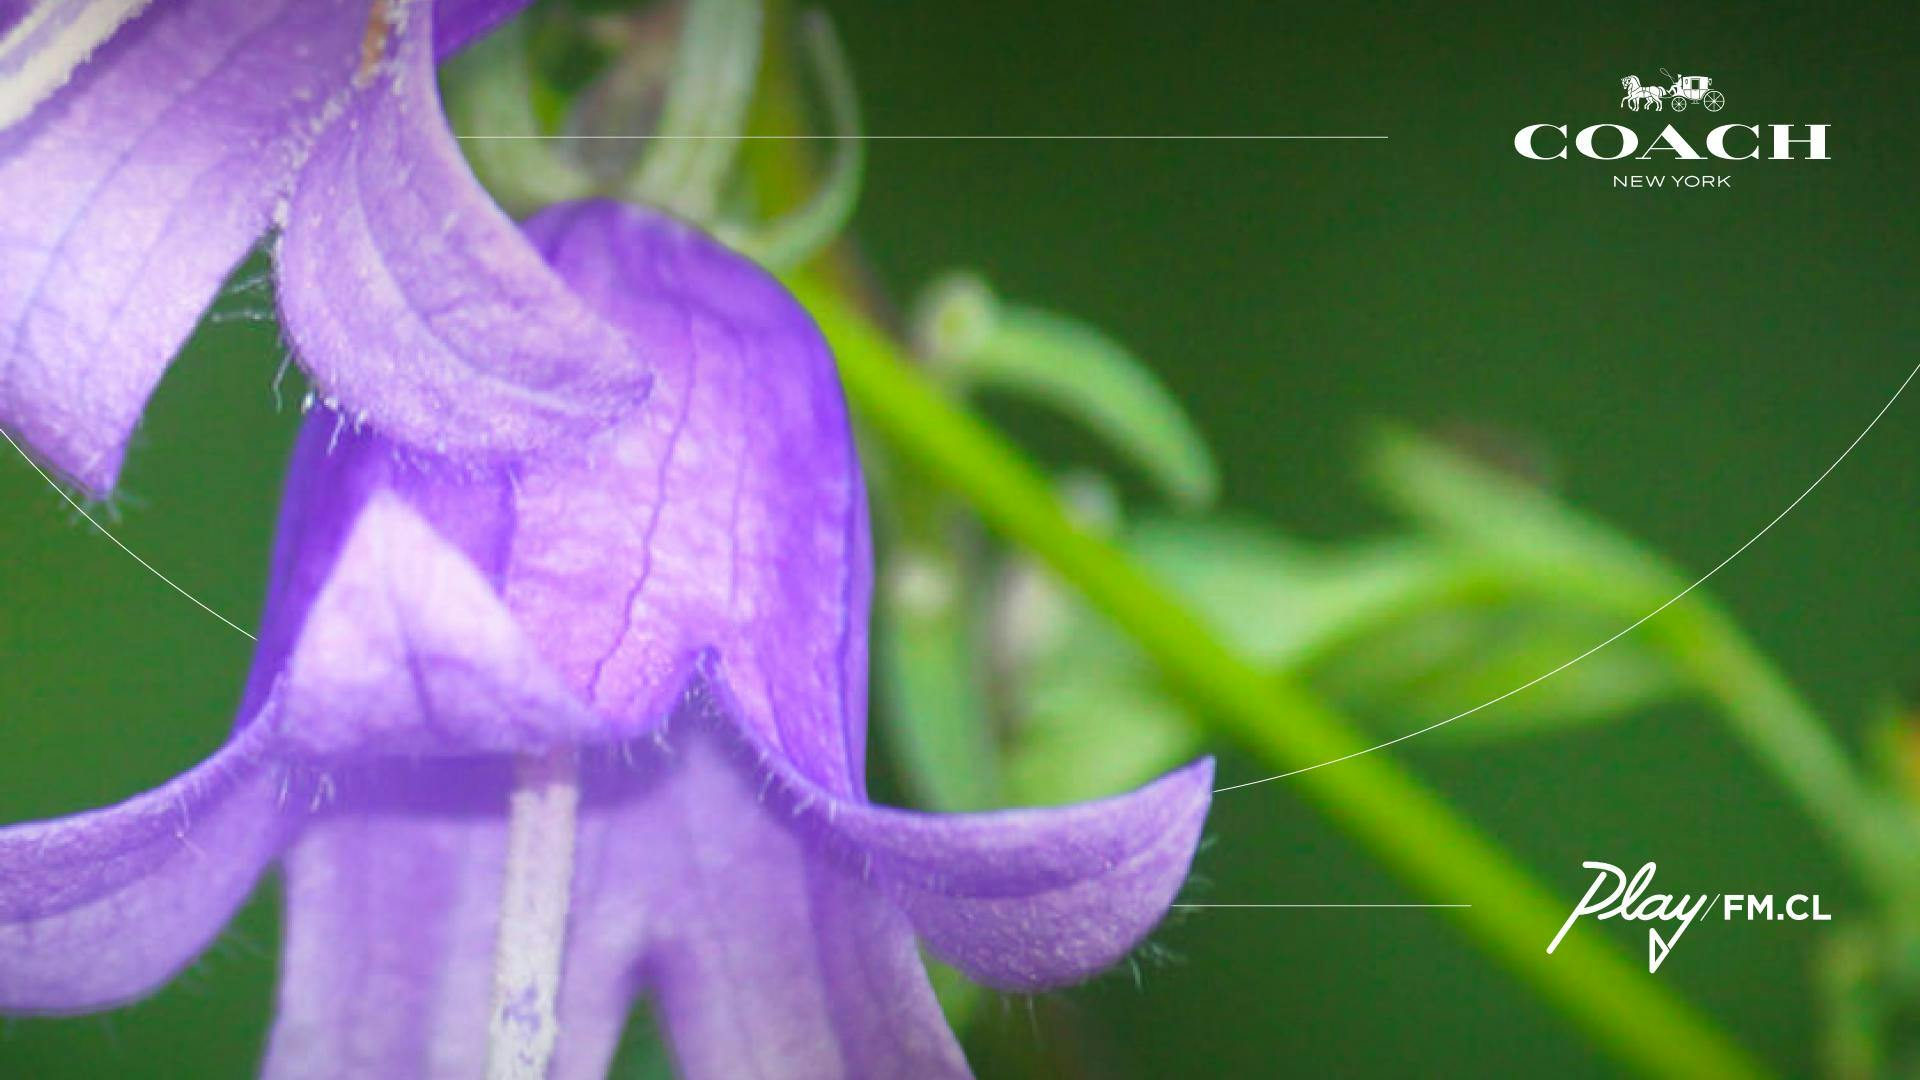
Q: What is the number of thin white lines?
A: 4